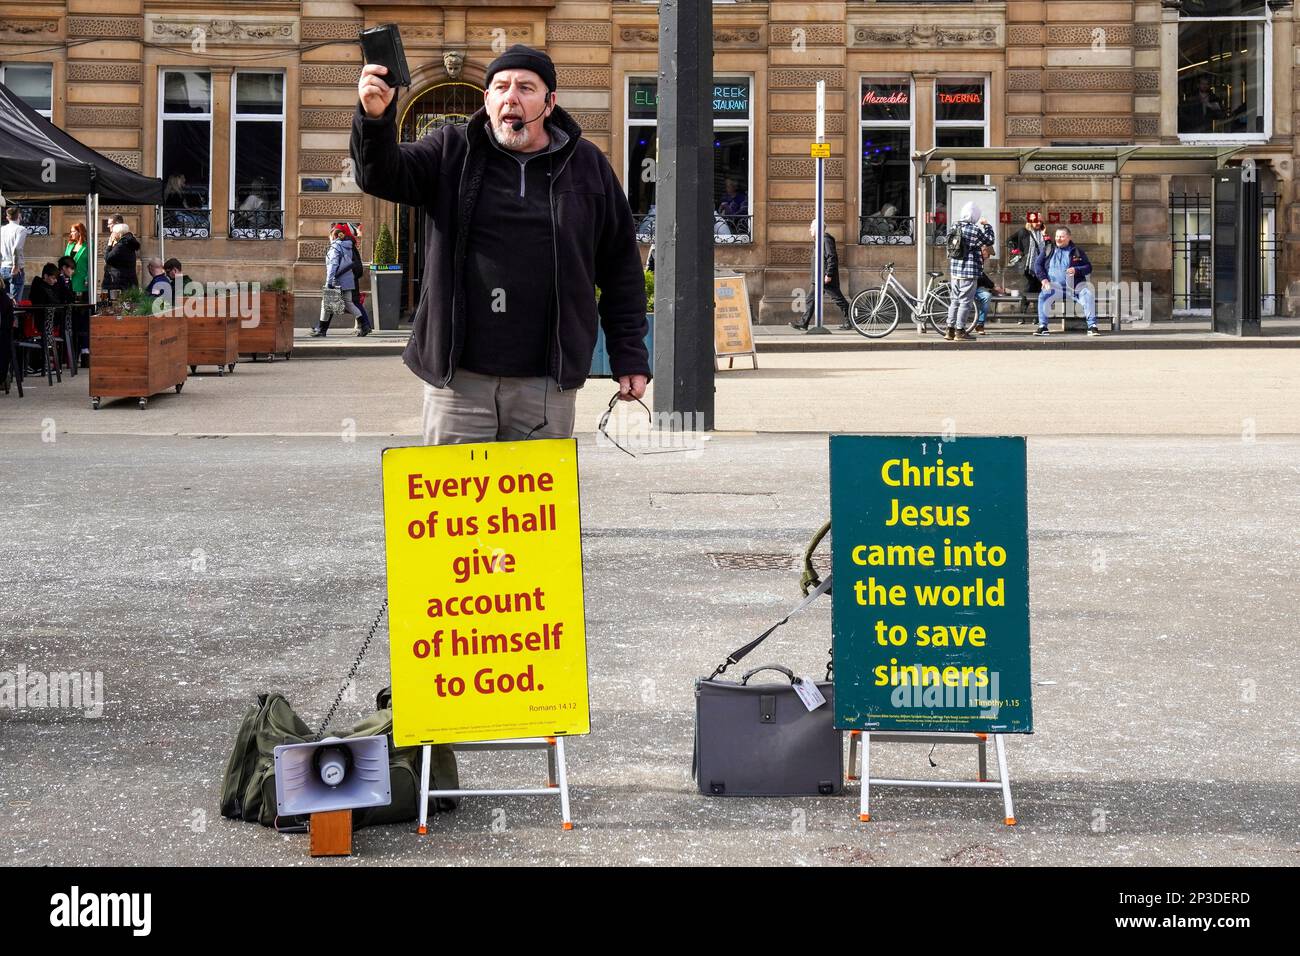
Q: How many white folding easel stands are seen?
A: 2